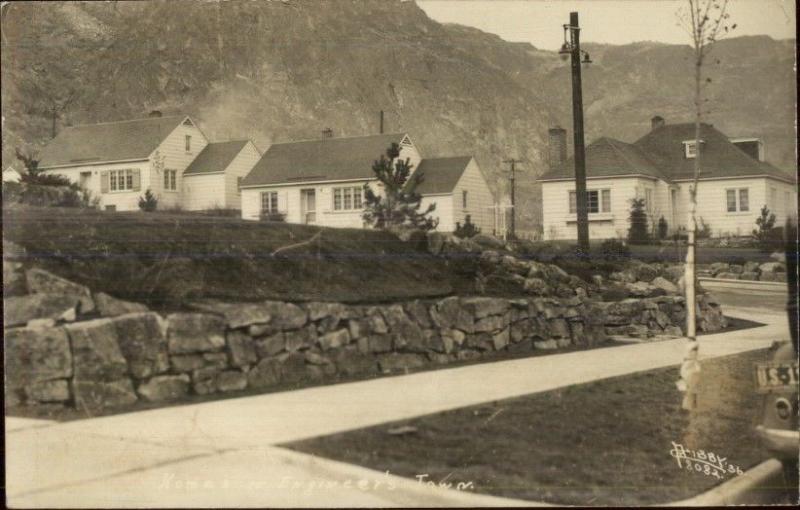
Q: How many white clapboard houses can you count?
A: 3